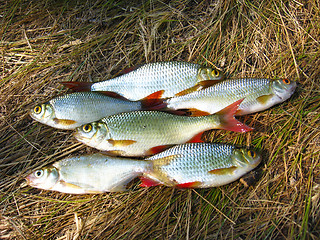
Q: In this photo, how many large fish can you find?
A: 6